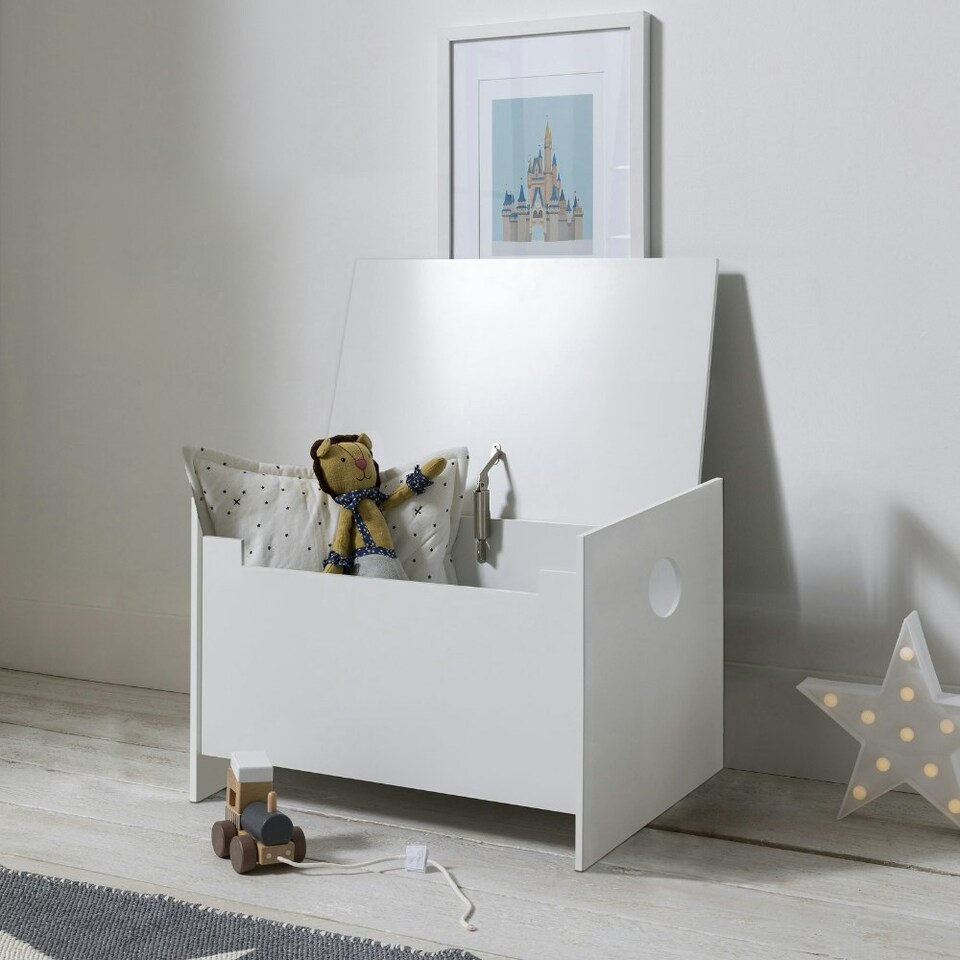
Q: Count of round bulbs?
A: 10